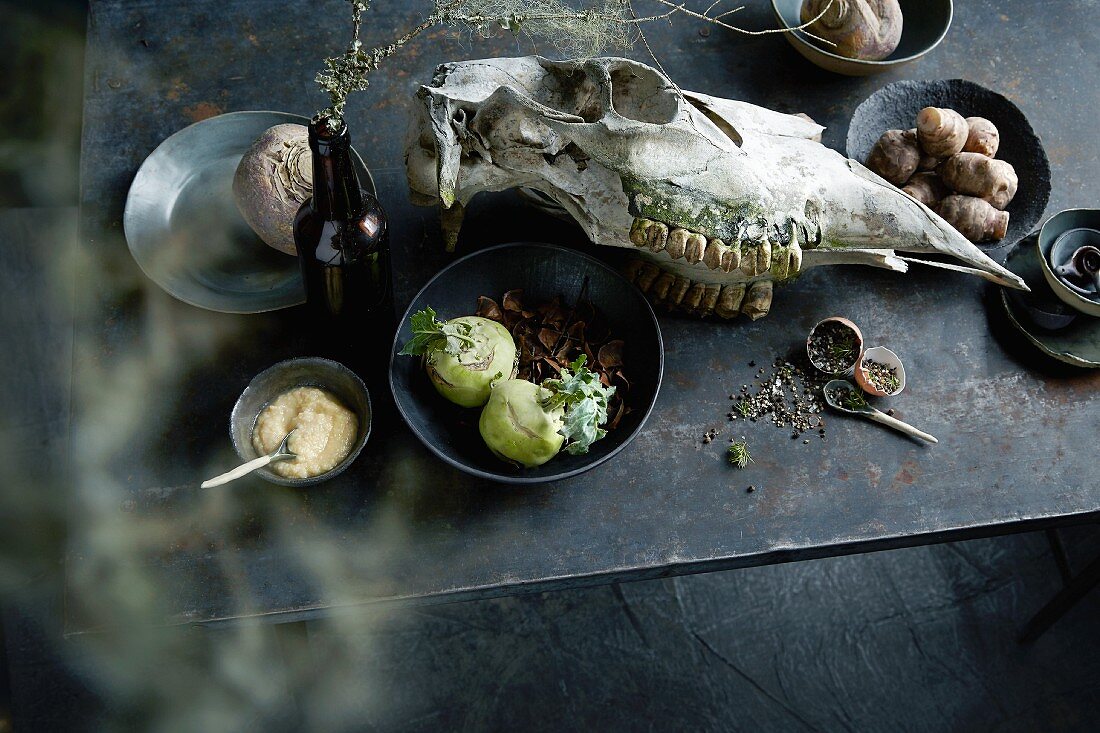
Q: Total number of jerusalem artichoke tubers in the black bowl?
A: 7